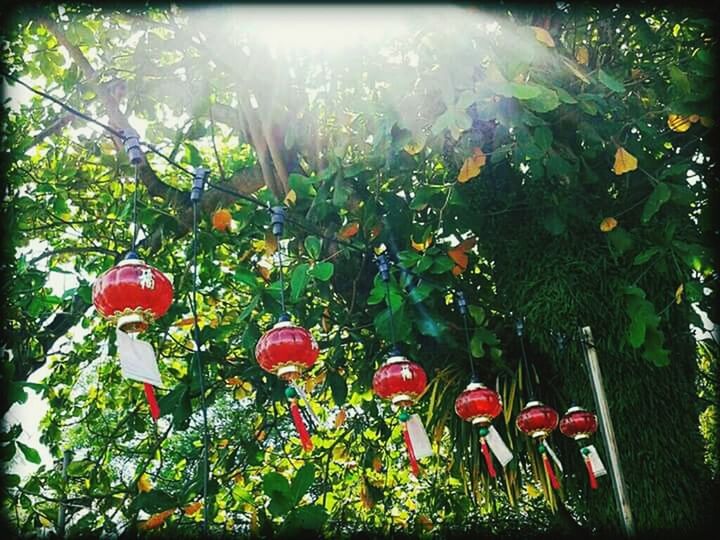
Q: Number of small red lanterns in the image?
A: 6